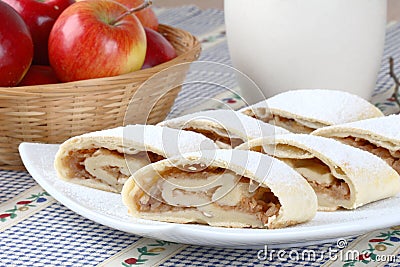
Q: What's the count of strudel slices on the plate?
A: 6